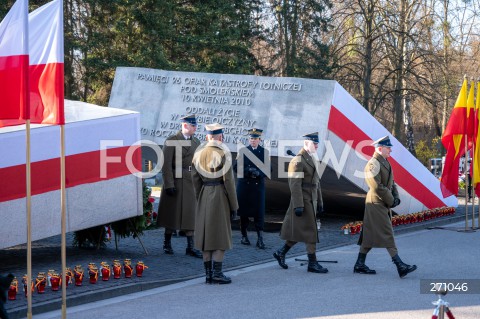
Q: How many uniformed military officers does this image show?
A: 5